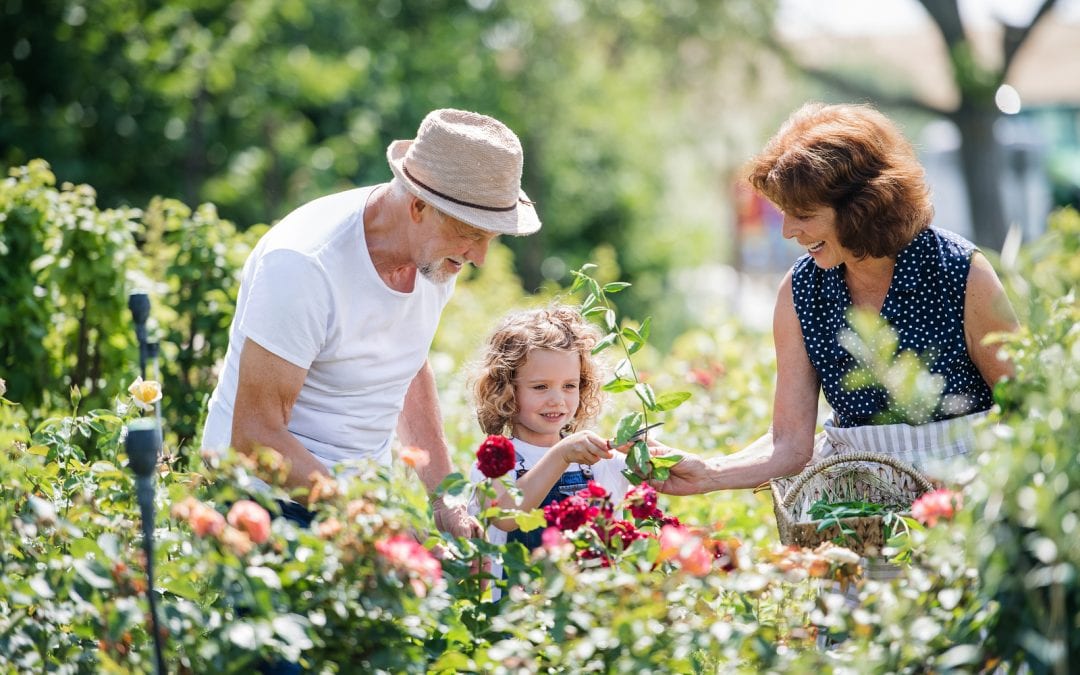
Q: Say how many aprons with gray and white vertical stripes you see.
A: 1